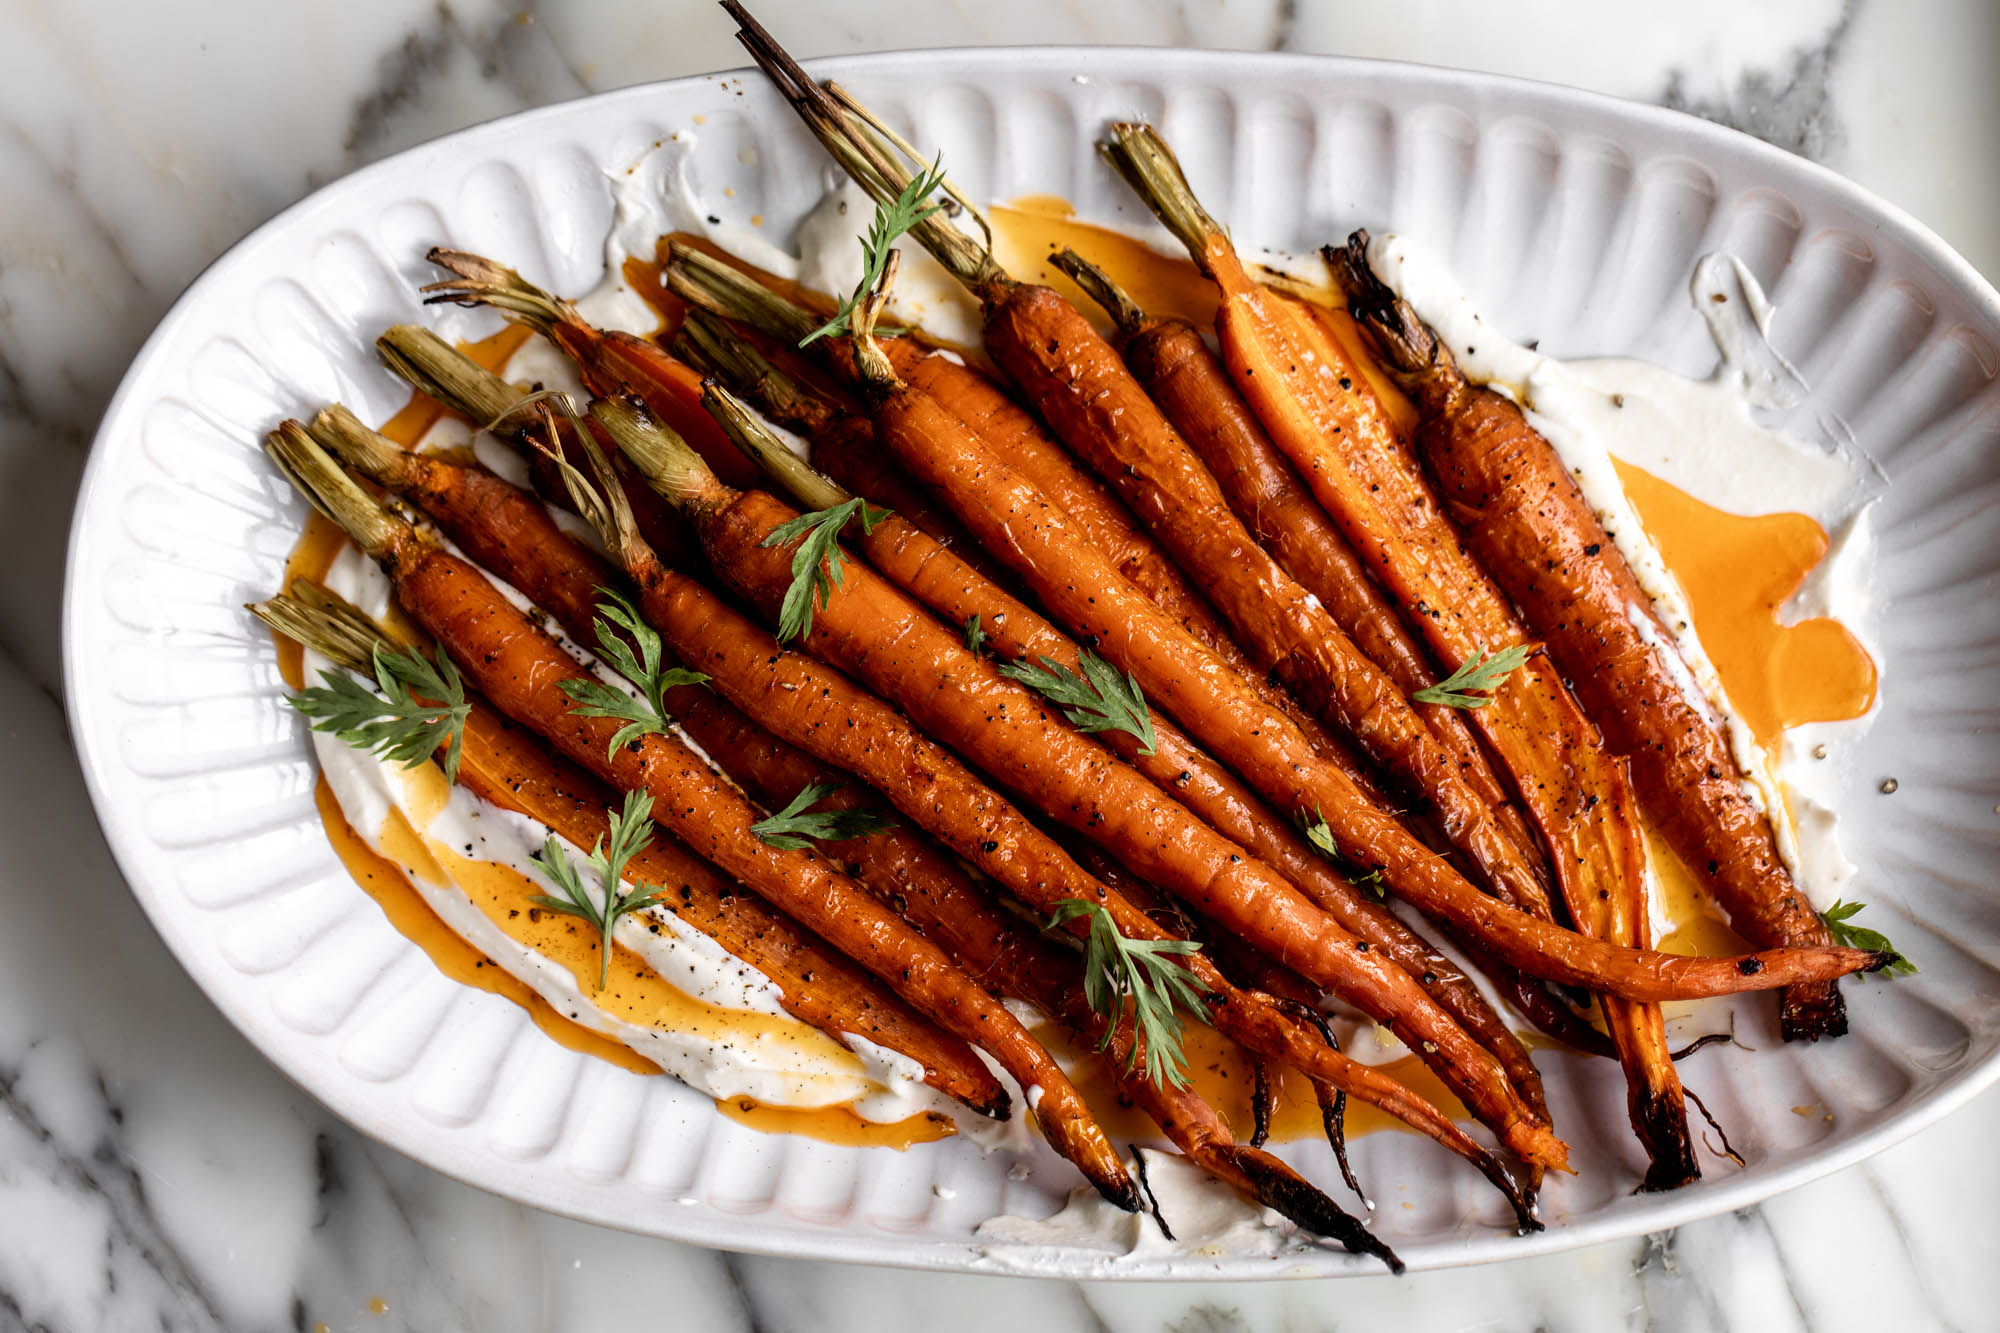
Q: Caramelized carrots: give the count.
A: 15